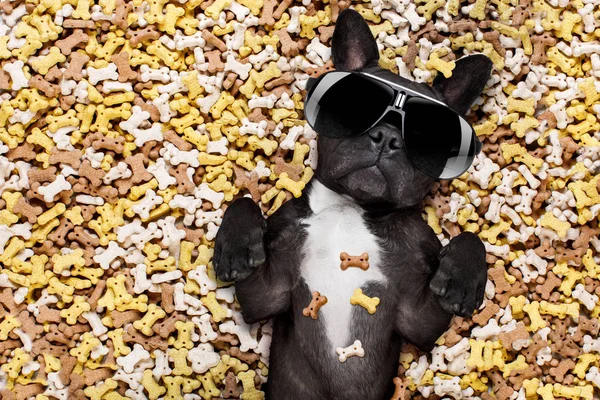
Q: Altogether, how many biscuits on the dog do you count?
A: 4